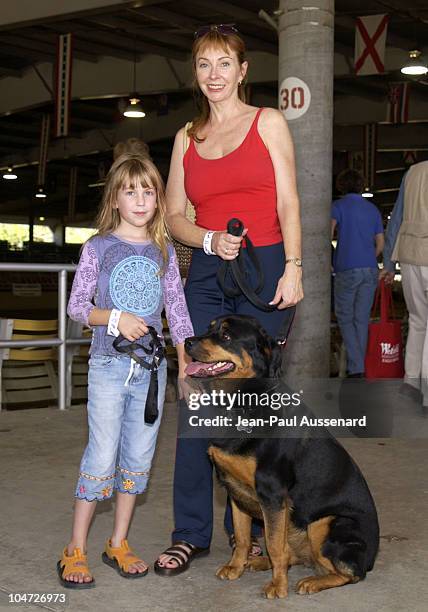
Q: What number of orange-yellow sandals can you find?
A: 2